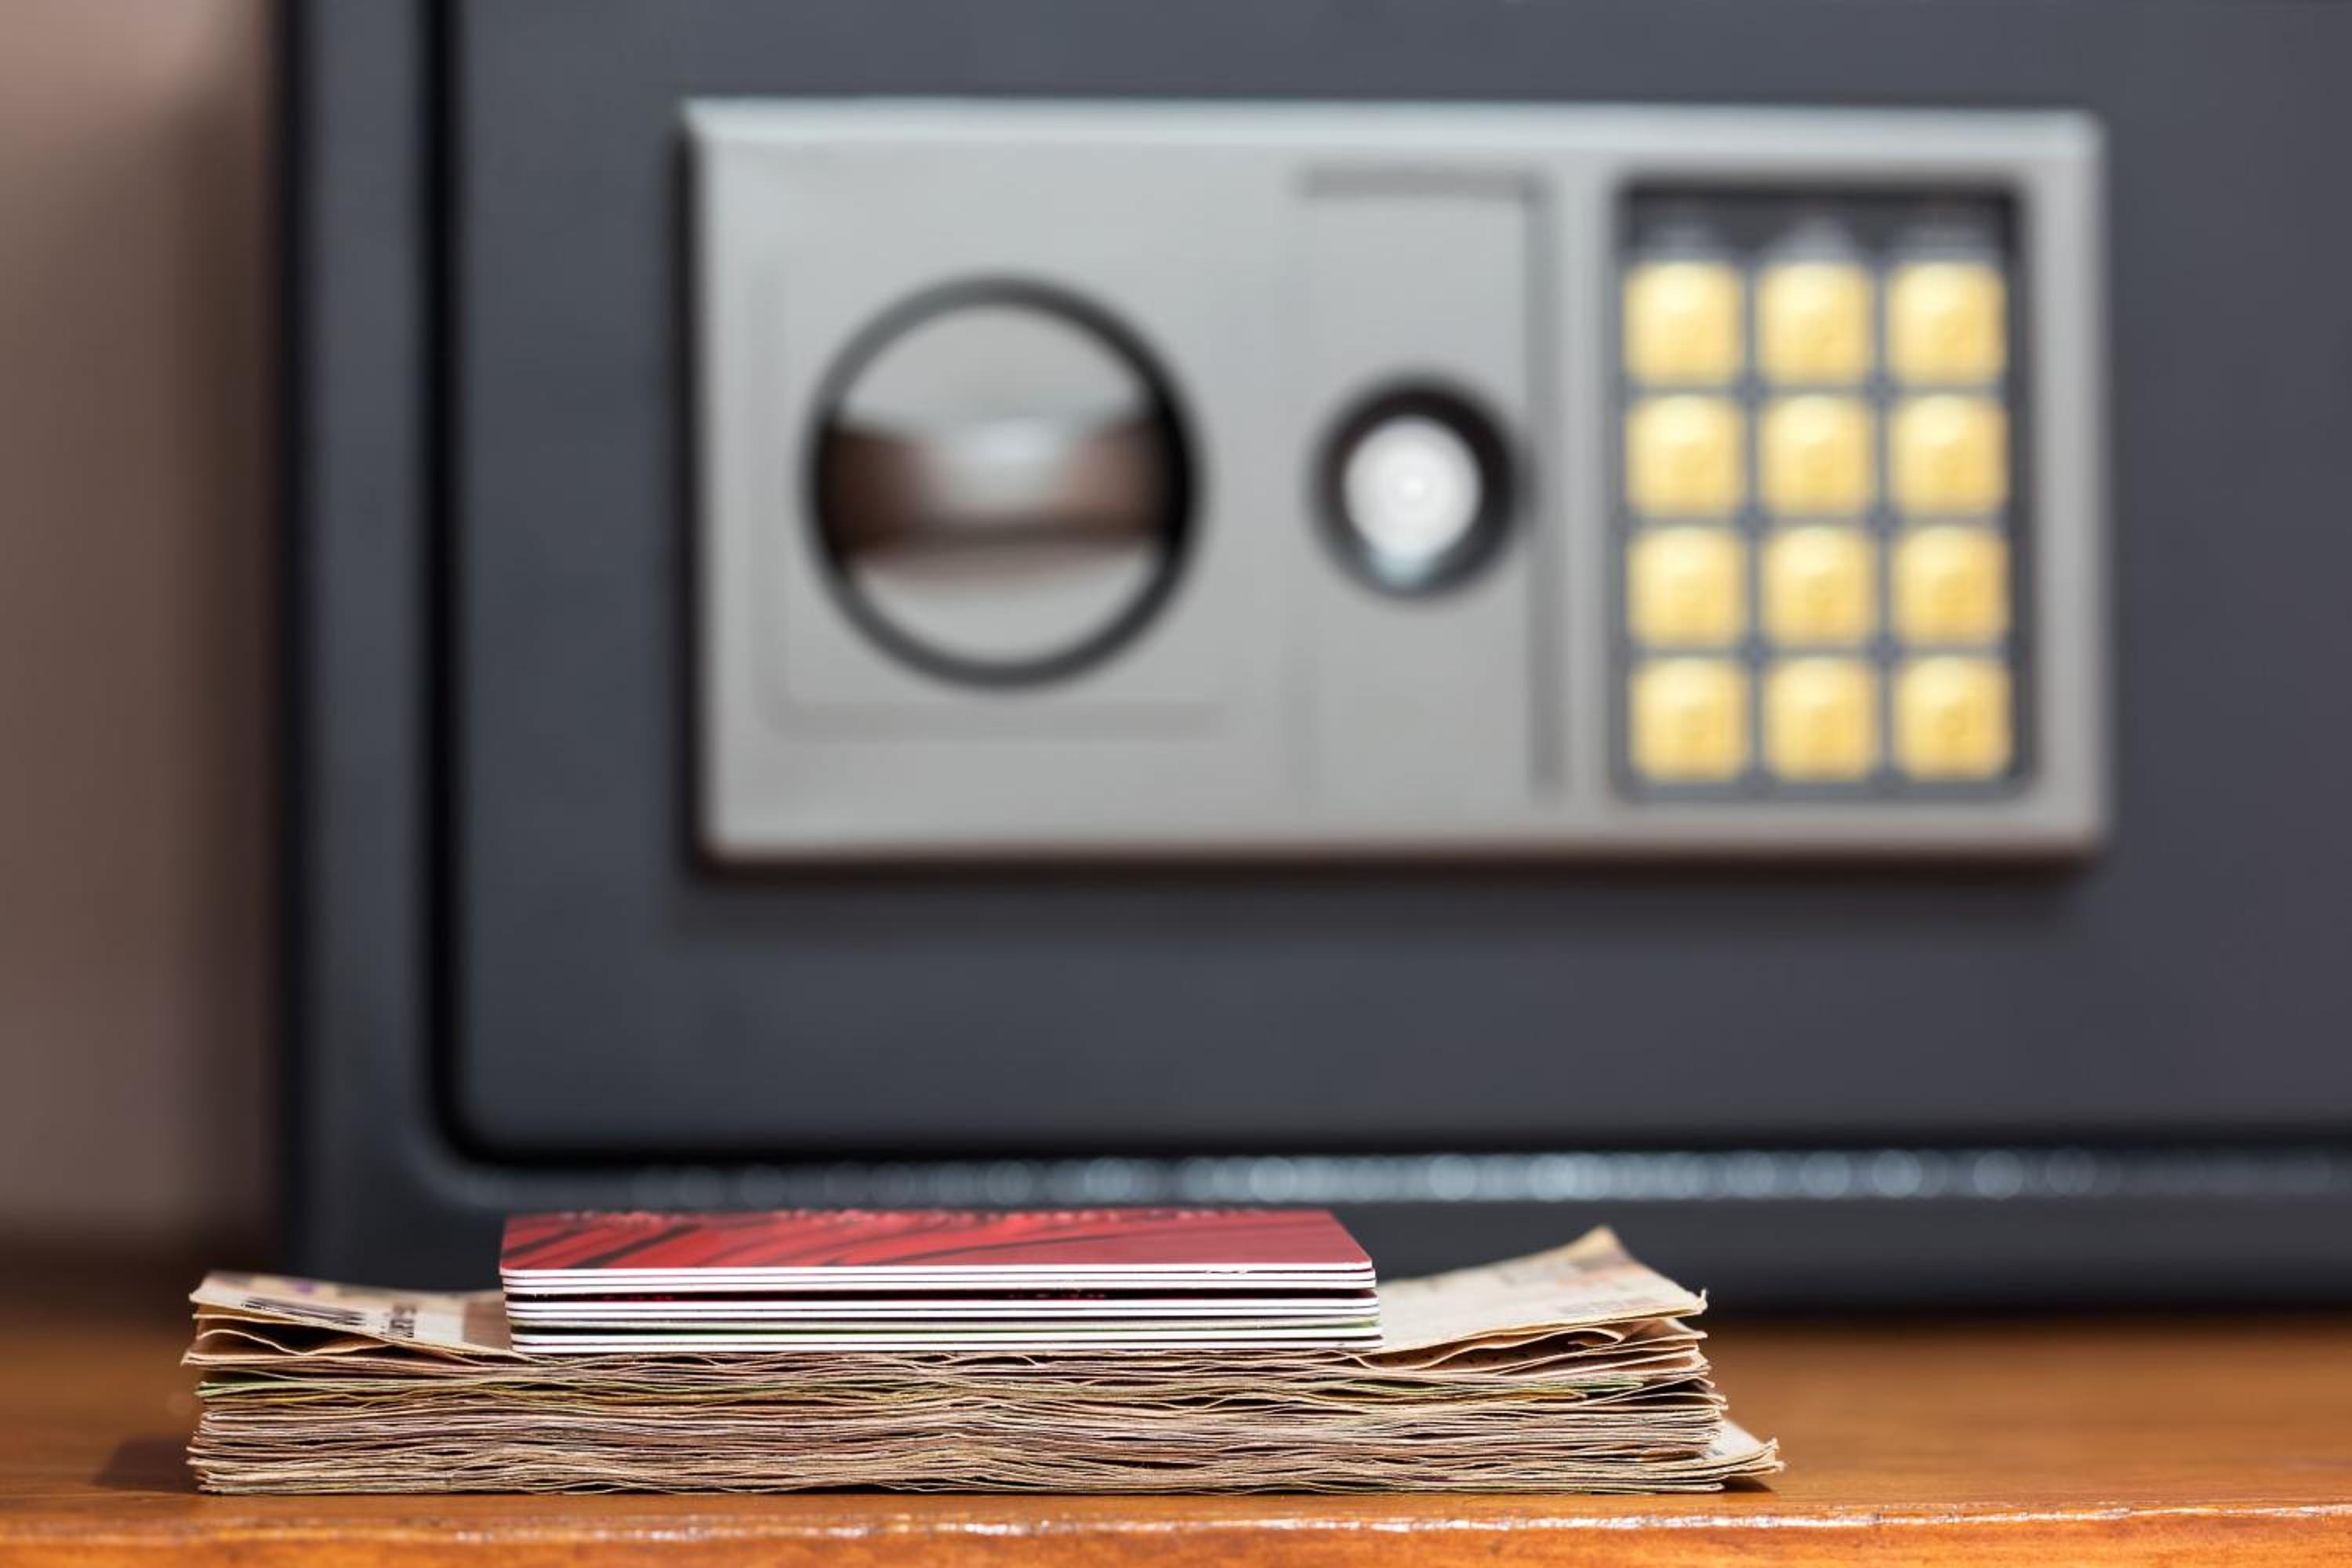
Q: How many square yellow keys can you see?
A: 12